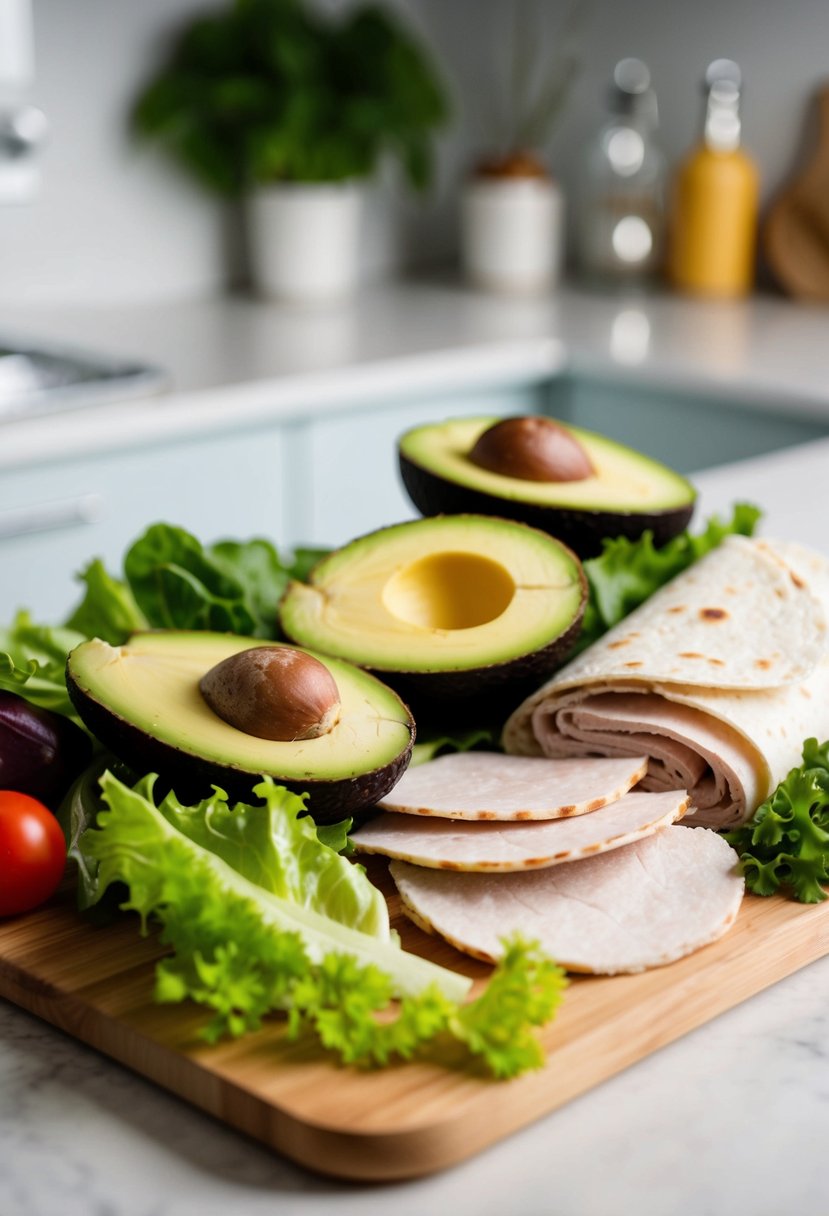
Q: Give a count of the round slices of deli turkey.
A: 3